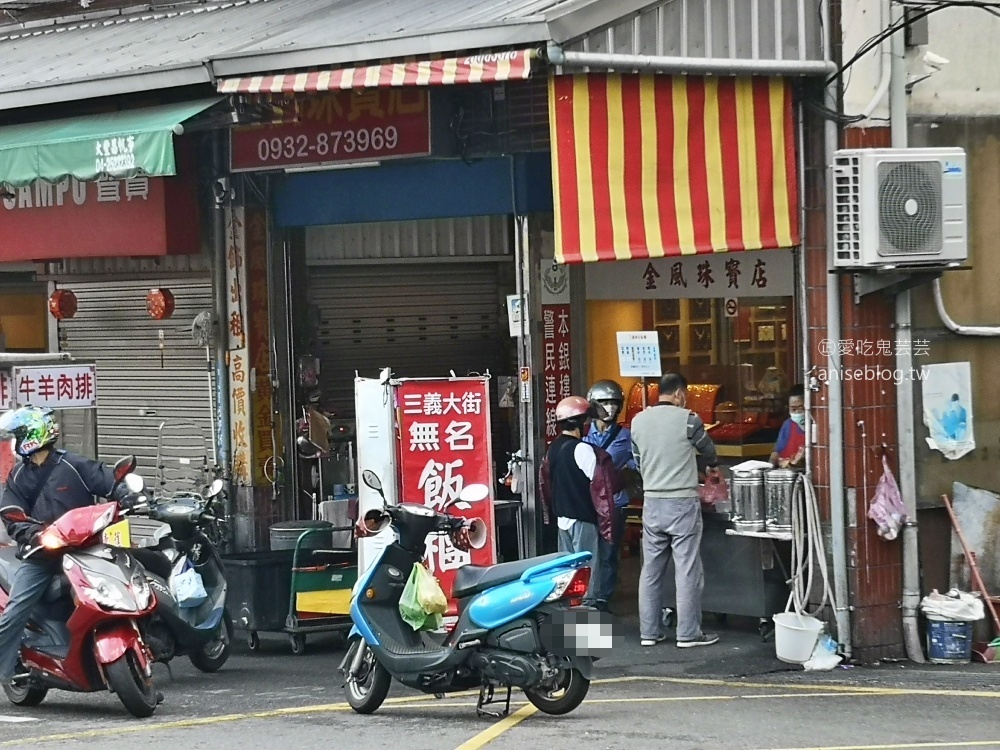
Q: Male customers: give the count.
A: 3